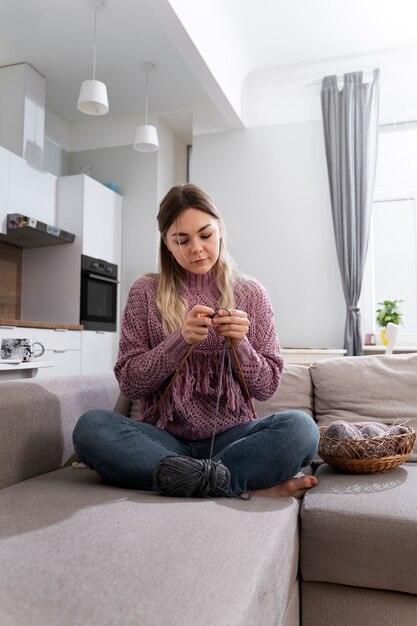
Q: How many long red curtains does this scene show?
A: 0